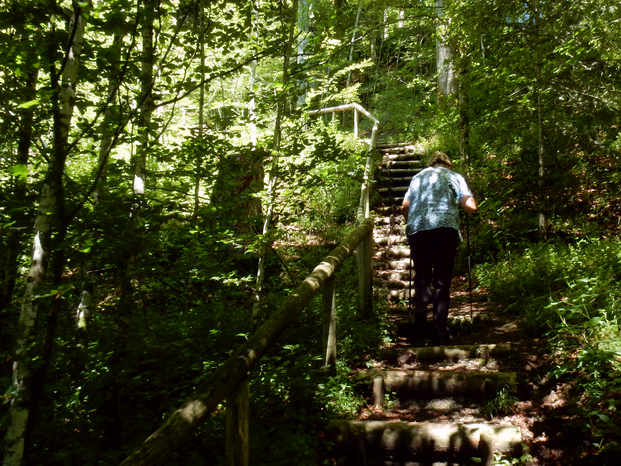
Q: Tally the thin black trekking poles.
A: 2